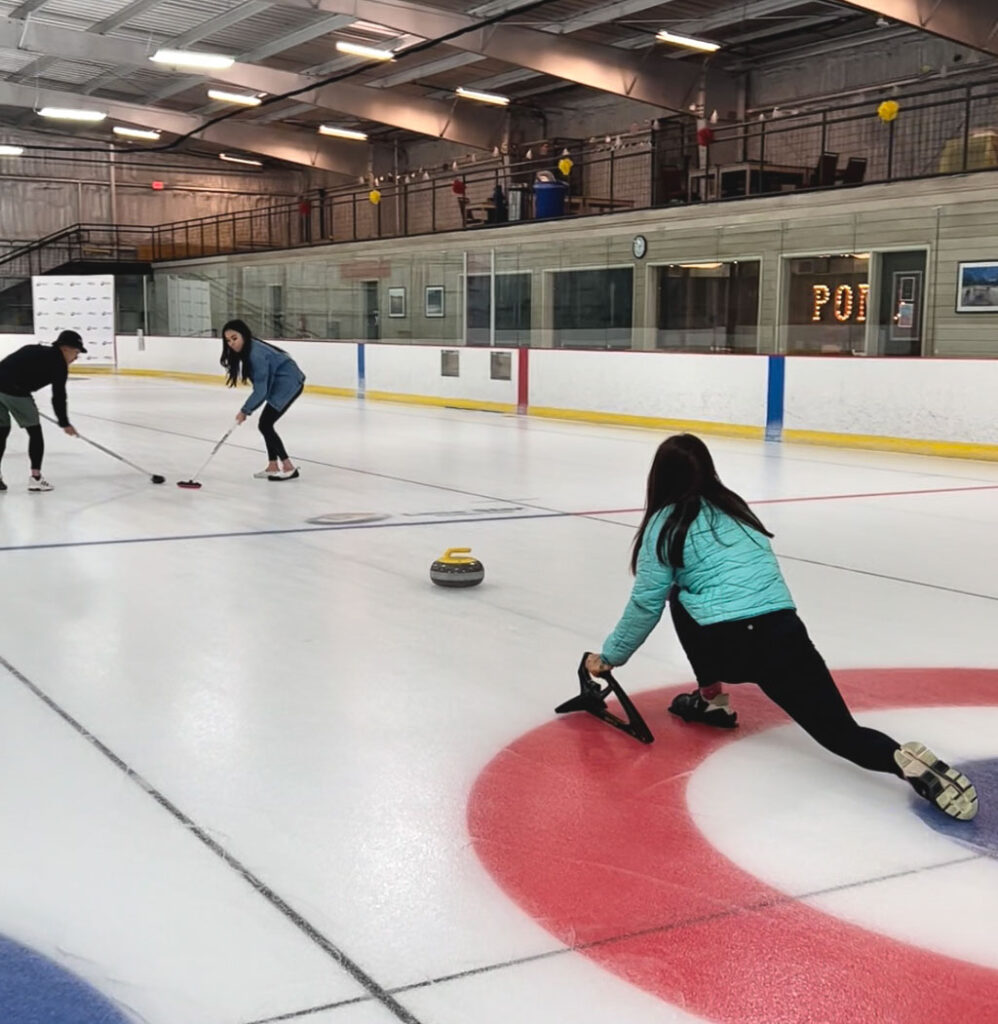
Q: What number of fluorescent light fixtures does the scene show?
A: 10